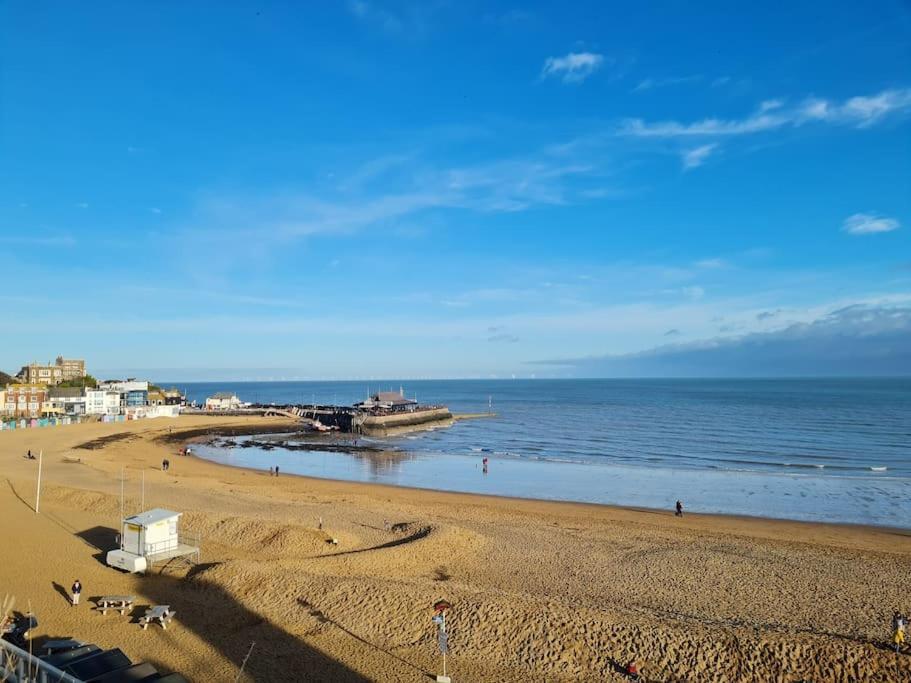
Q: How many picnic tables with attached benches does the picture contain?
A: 2